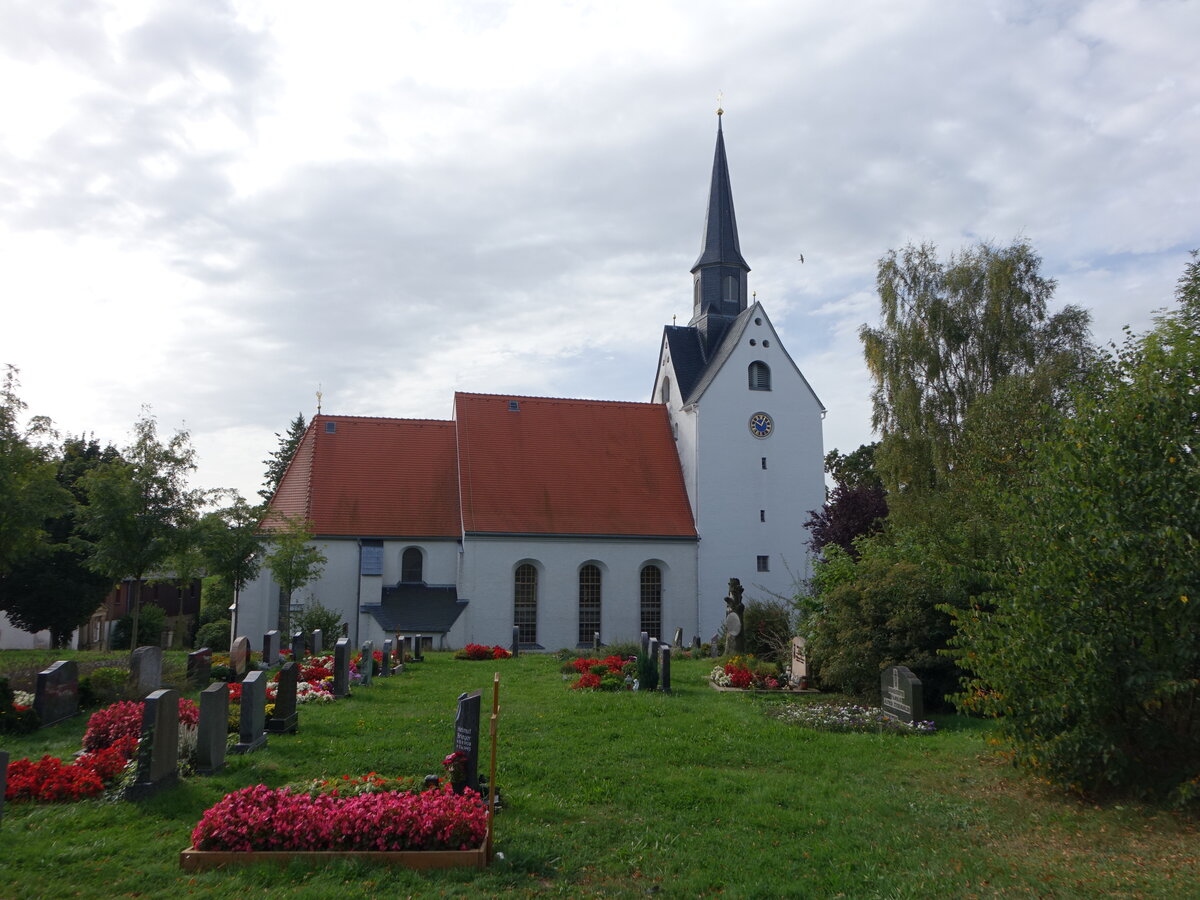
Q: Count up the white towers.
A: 1